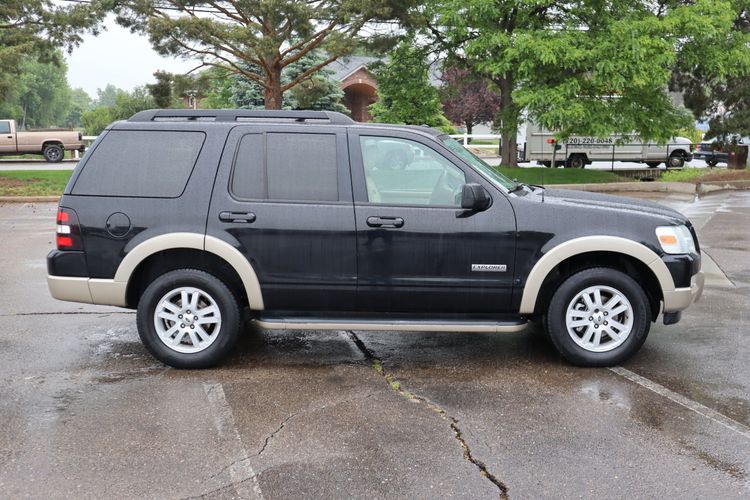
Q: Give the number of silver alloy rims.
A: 2